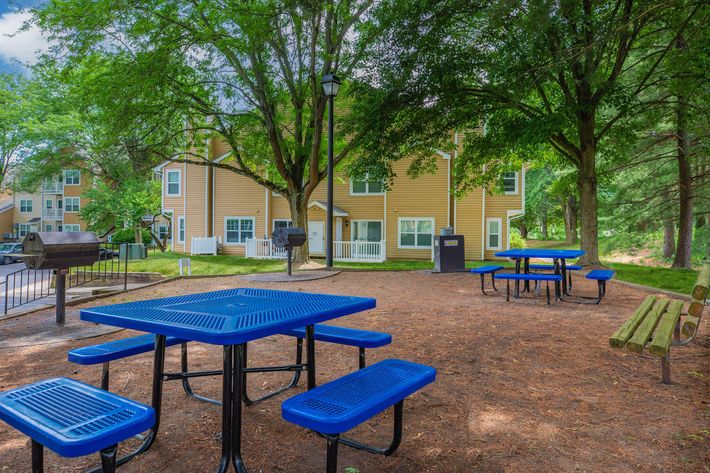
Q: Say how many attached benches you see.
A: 8